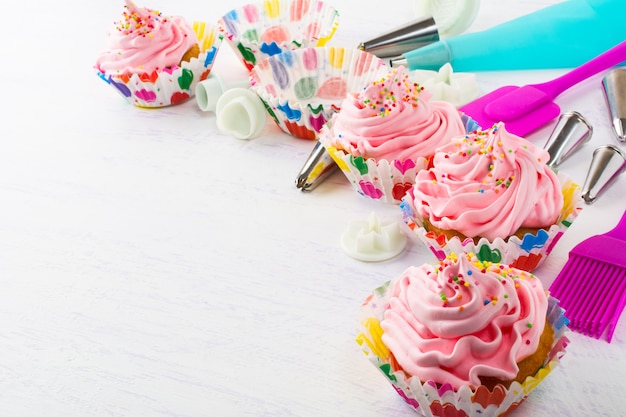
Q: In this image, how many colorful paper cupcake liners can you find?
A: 6